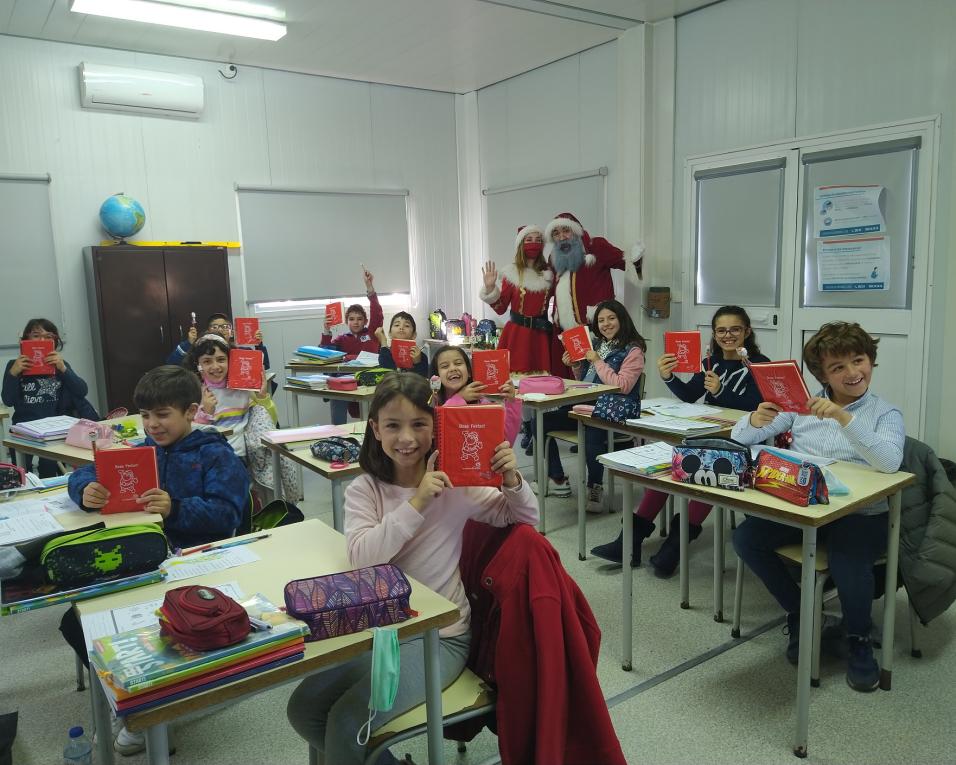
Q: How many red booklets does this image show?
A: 11